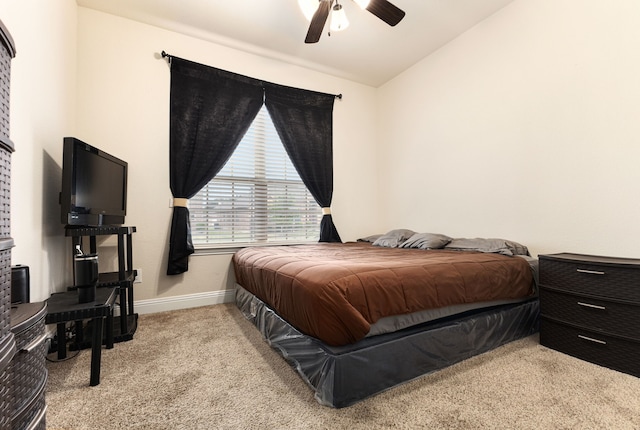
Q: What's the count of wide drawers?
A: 3